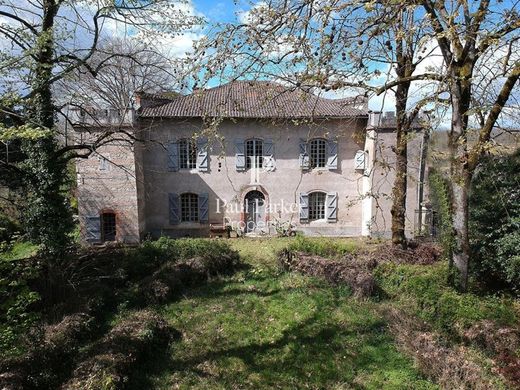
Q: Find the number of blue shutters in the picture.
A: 12